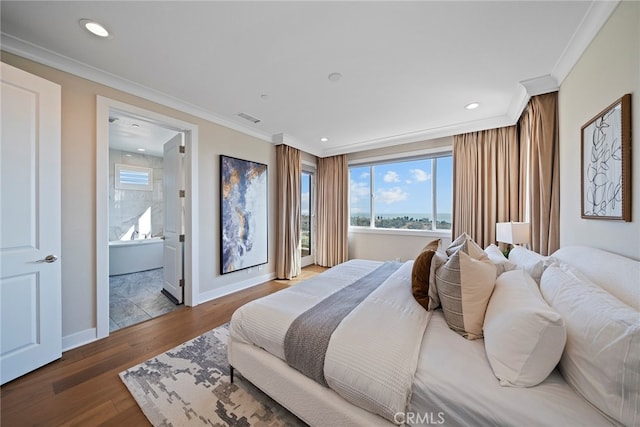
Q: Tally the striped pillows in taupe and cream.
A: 2